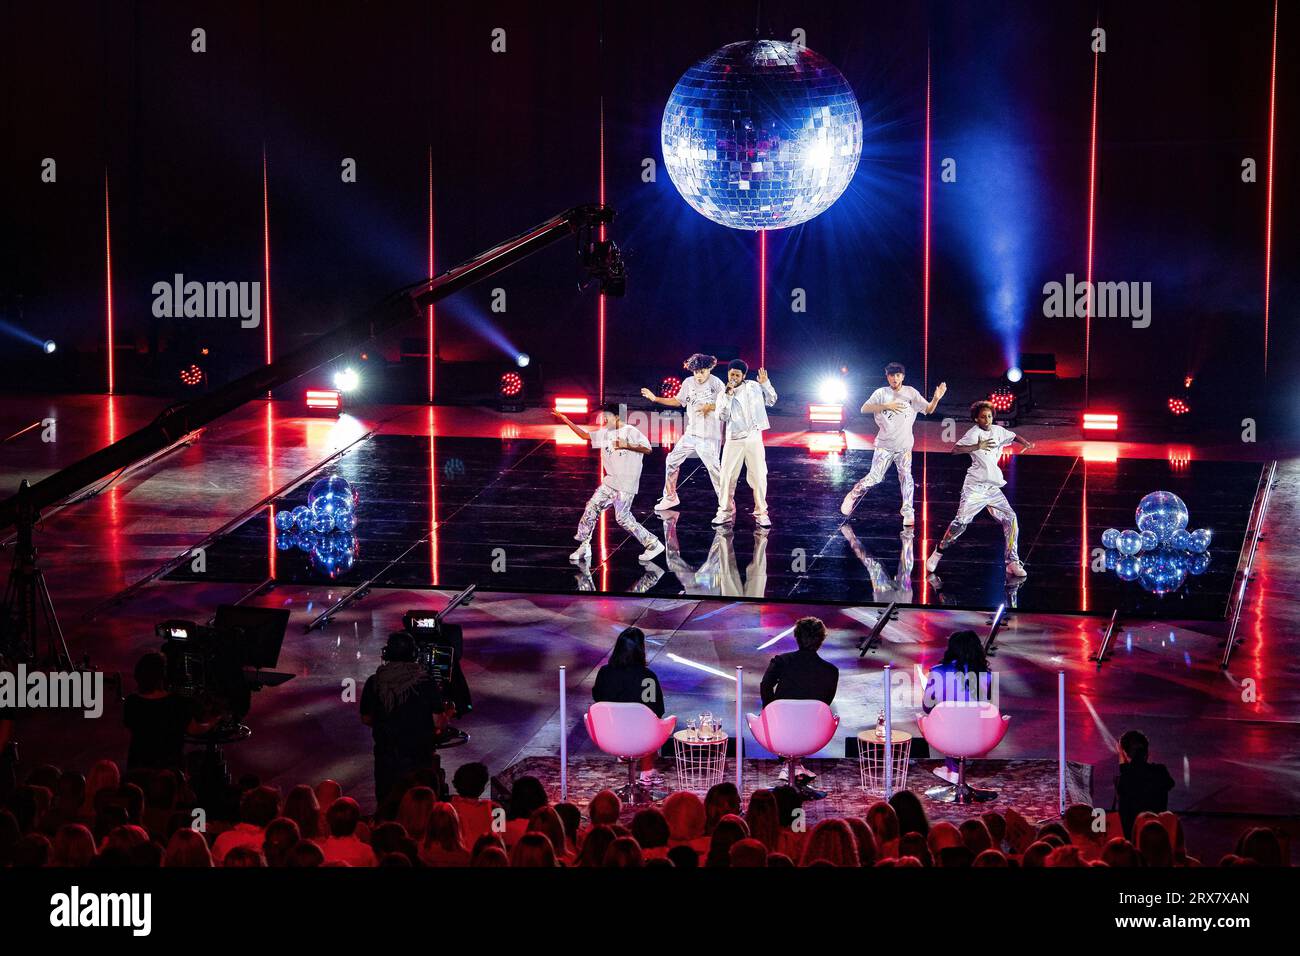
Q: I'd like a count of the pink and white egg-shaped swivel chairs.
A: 3